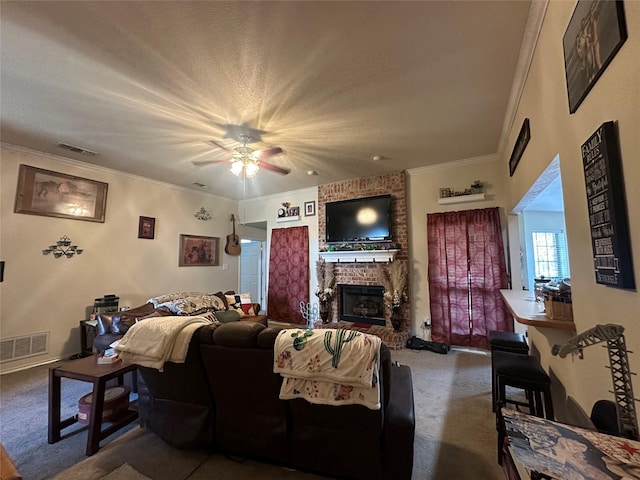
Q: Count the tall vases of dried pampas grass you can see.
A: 2